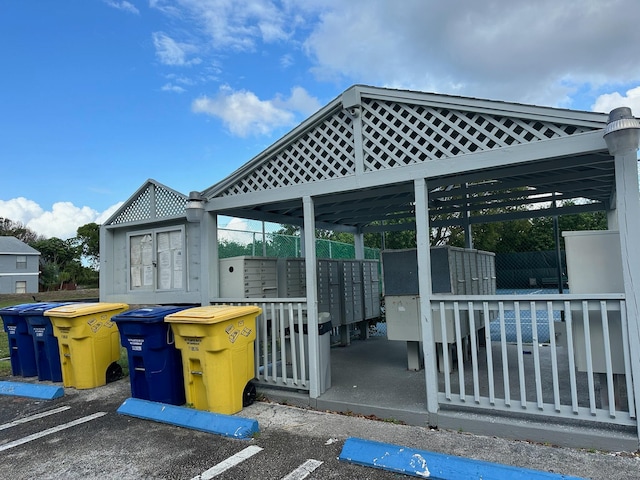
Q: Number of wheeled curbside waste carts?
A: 5